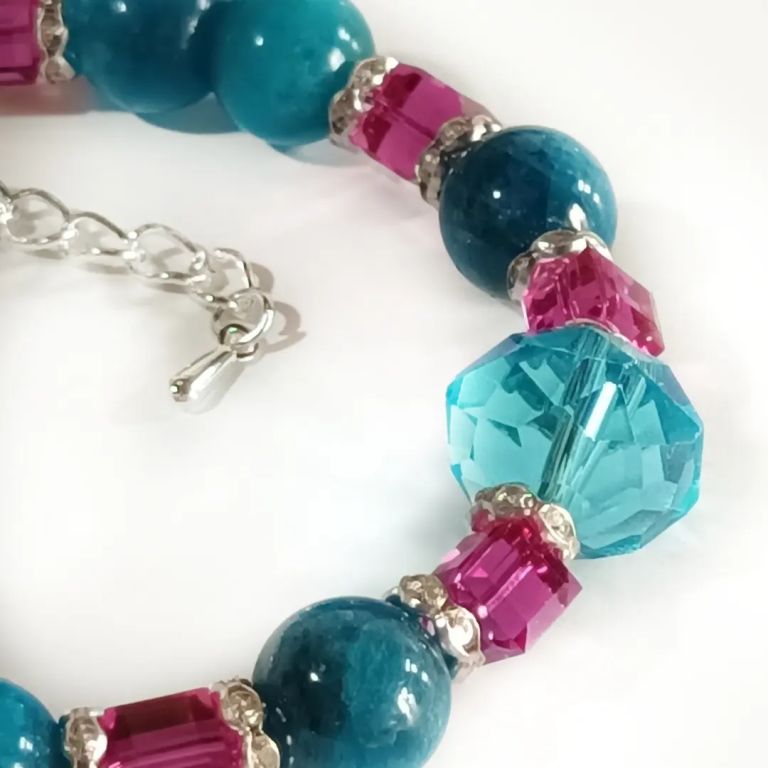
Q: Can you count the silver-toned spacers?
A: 8